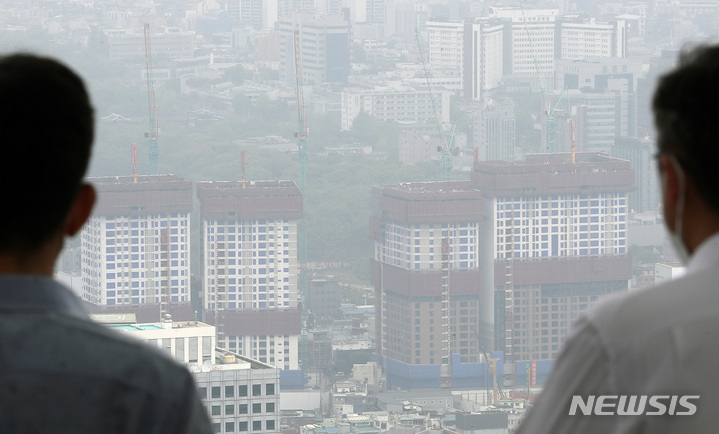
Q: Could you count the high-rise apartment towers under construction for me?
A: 4